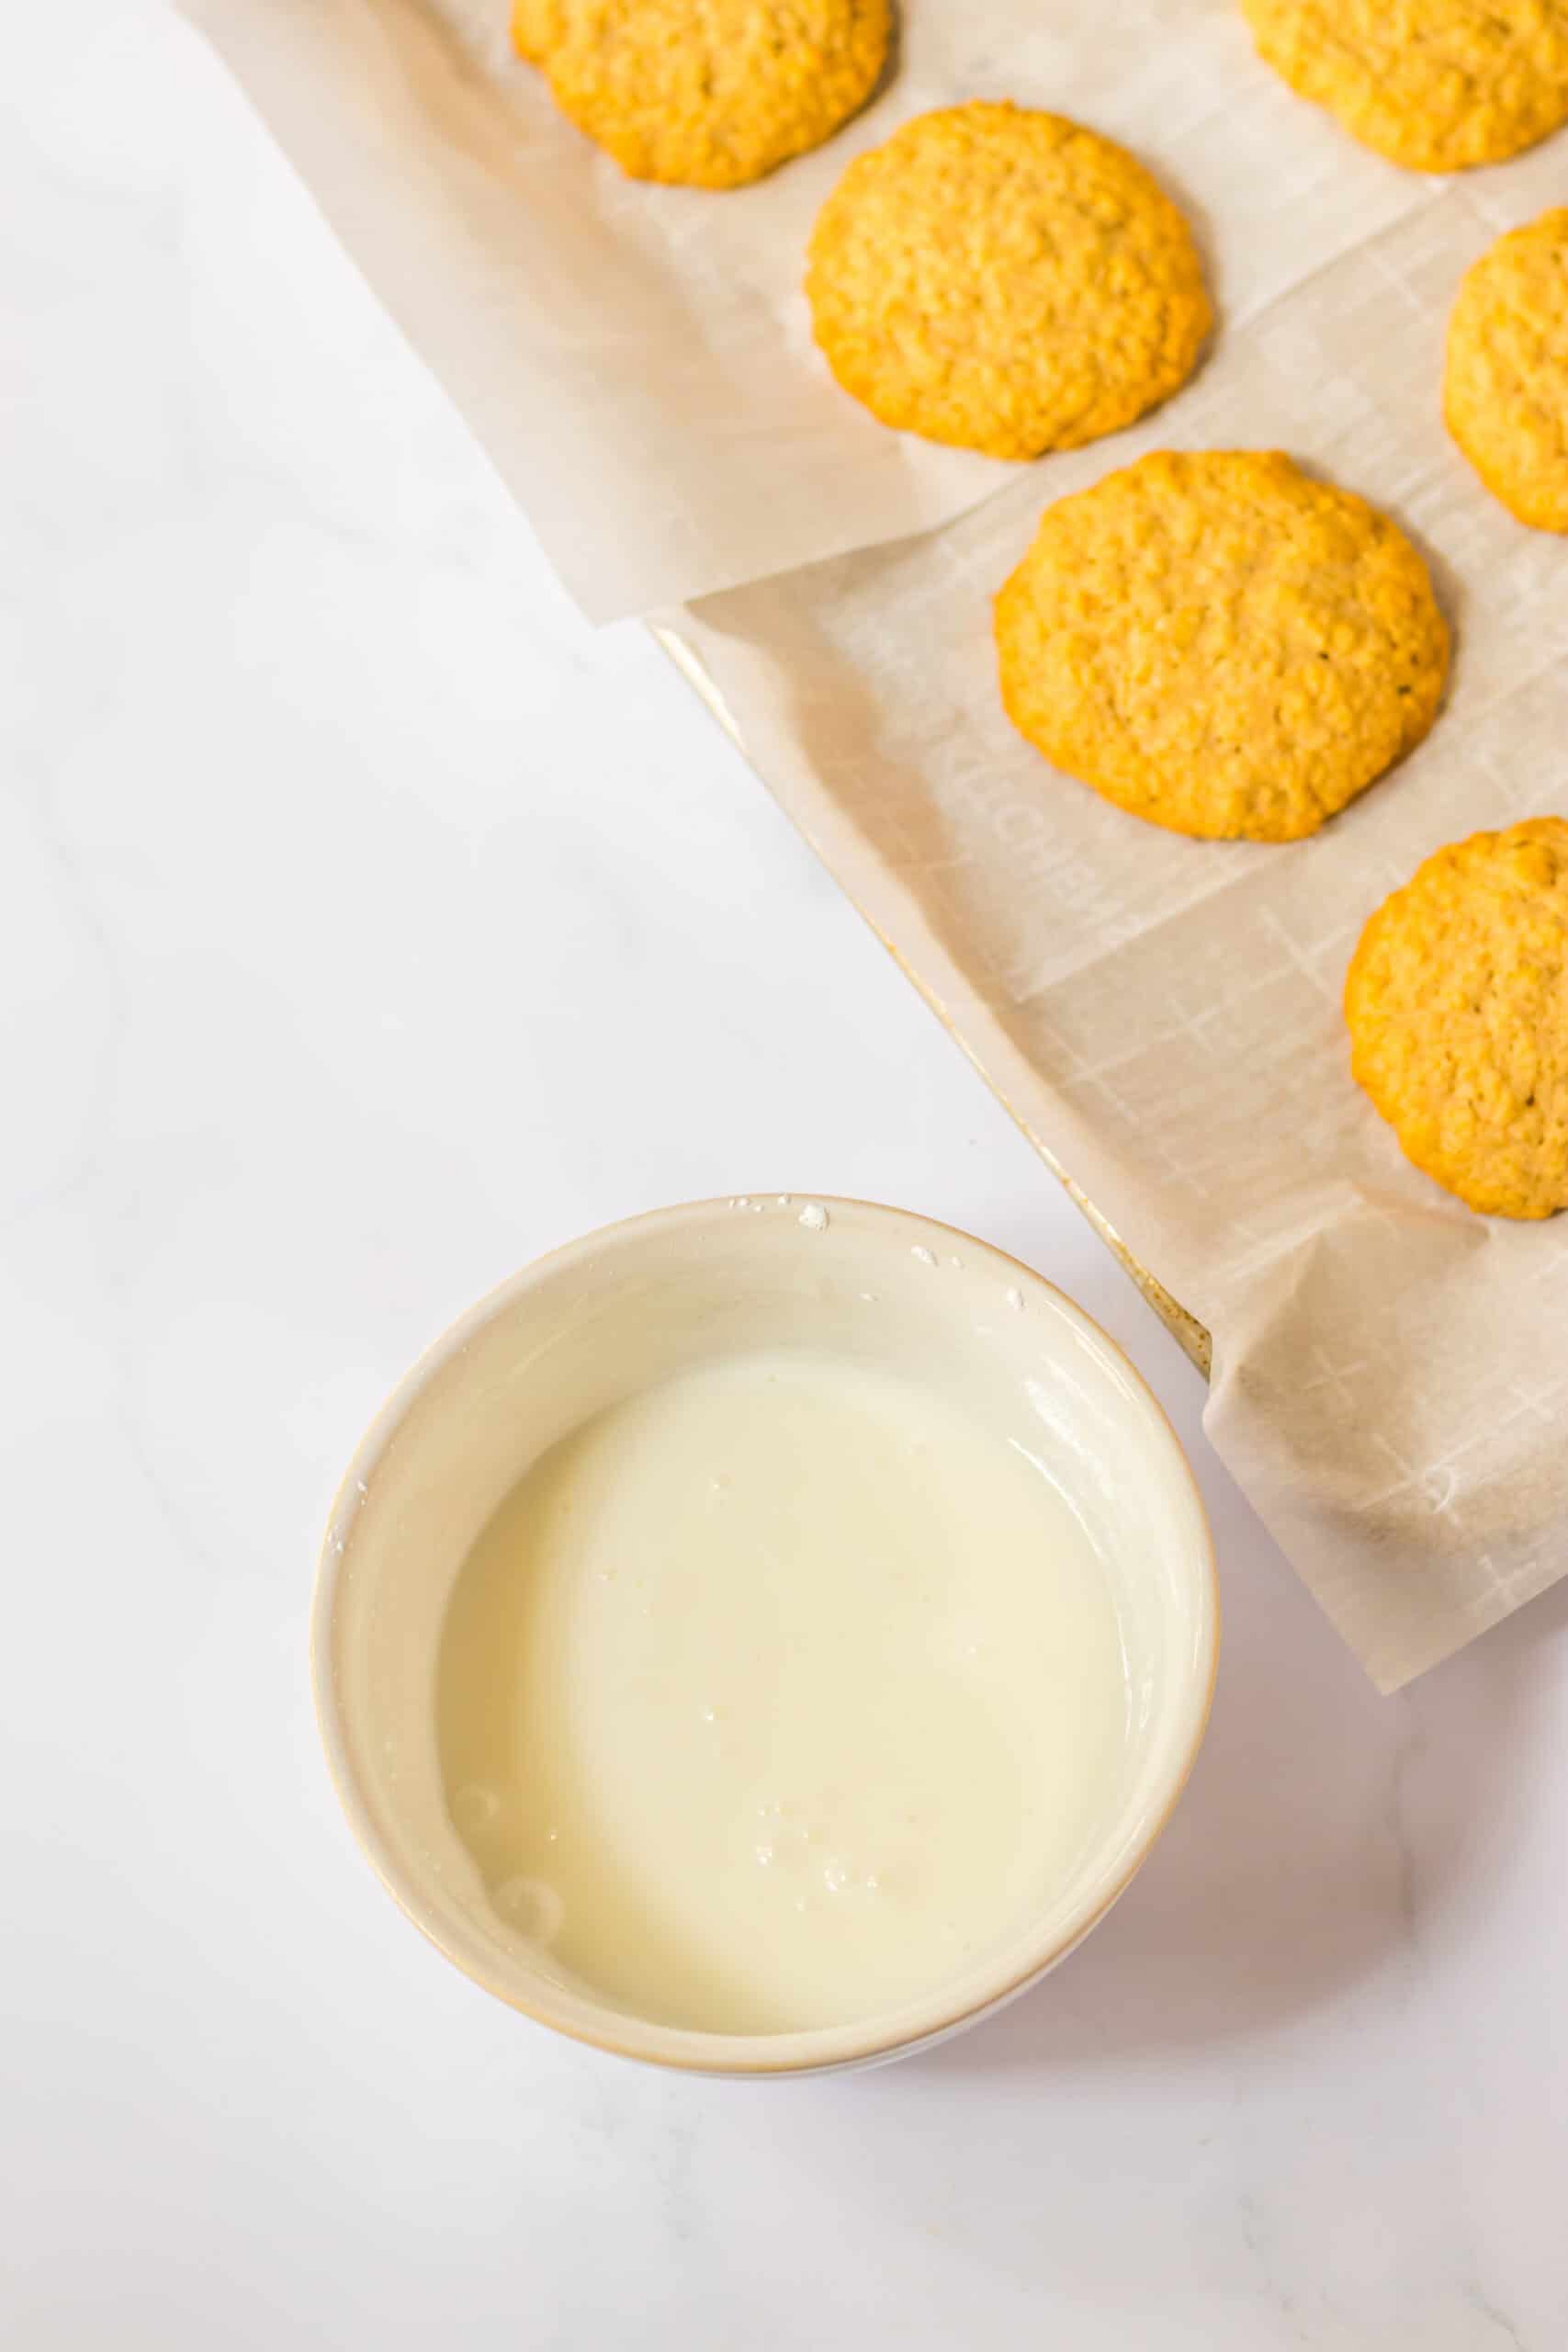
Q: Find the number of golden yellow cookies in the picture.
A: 6